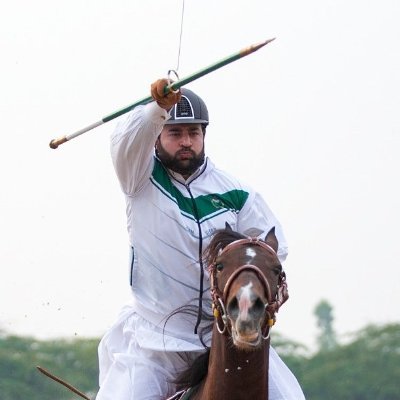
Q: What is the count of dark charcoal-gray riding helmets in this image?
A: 1